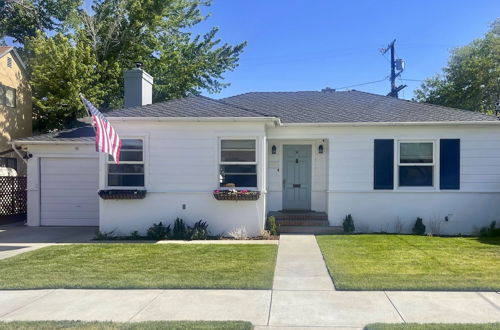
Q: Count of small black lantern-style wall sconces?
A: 2